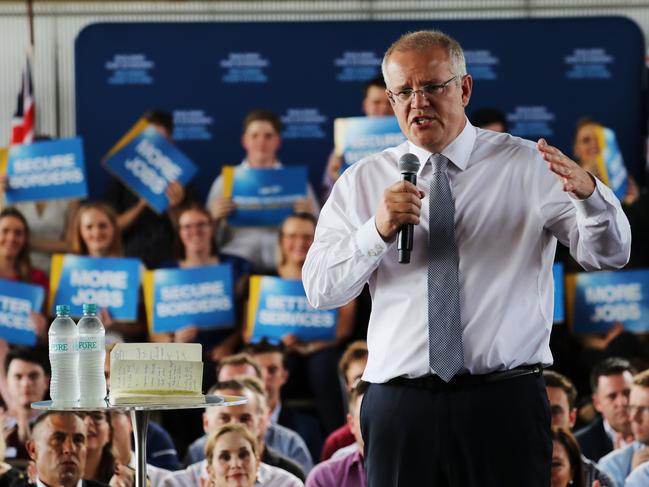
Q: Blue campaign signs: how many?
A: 11